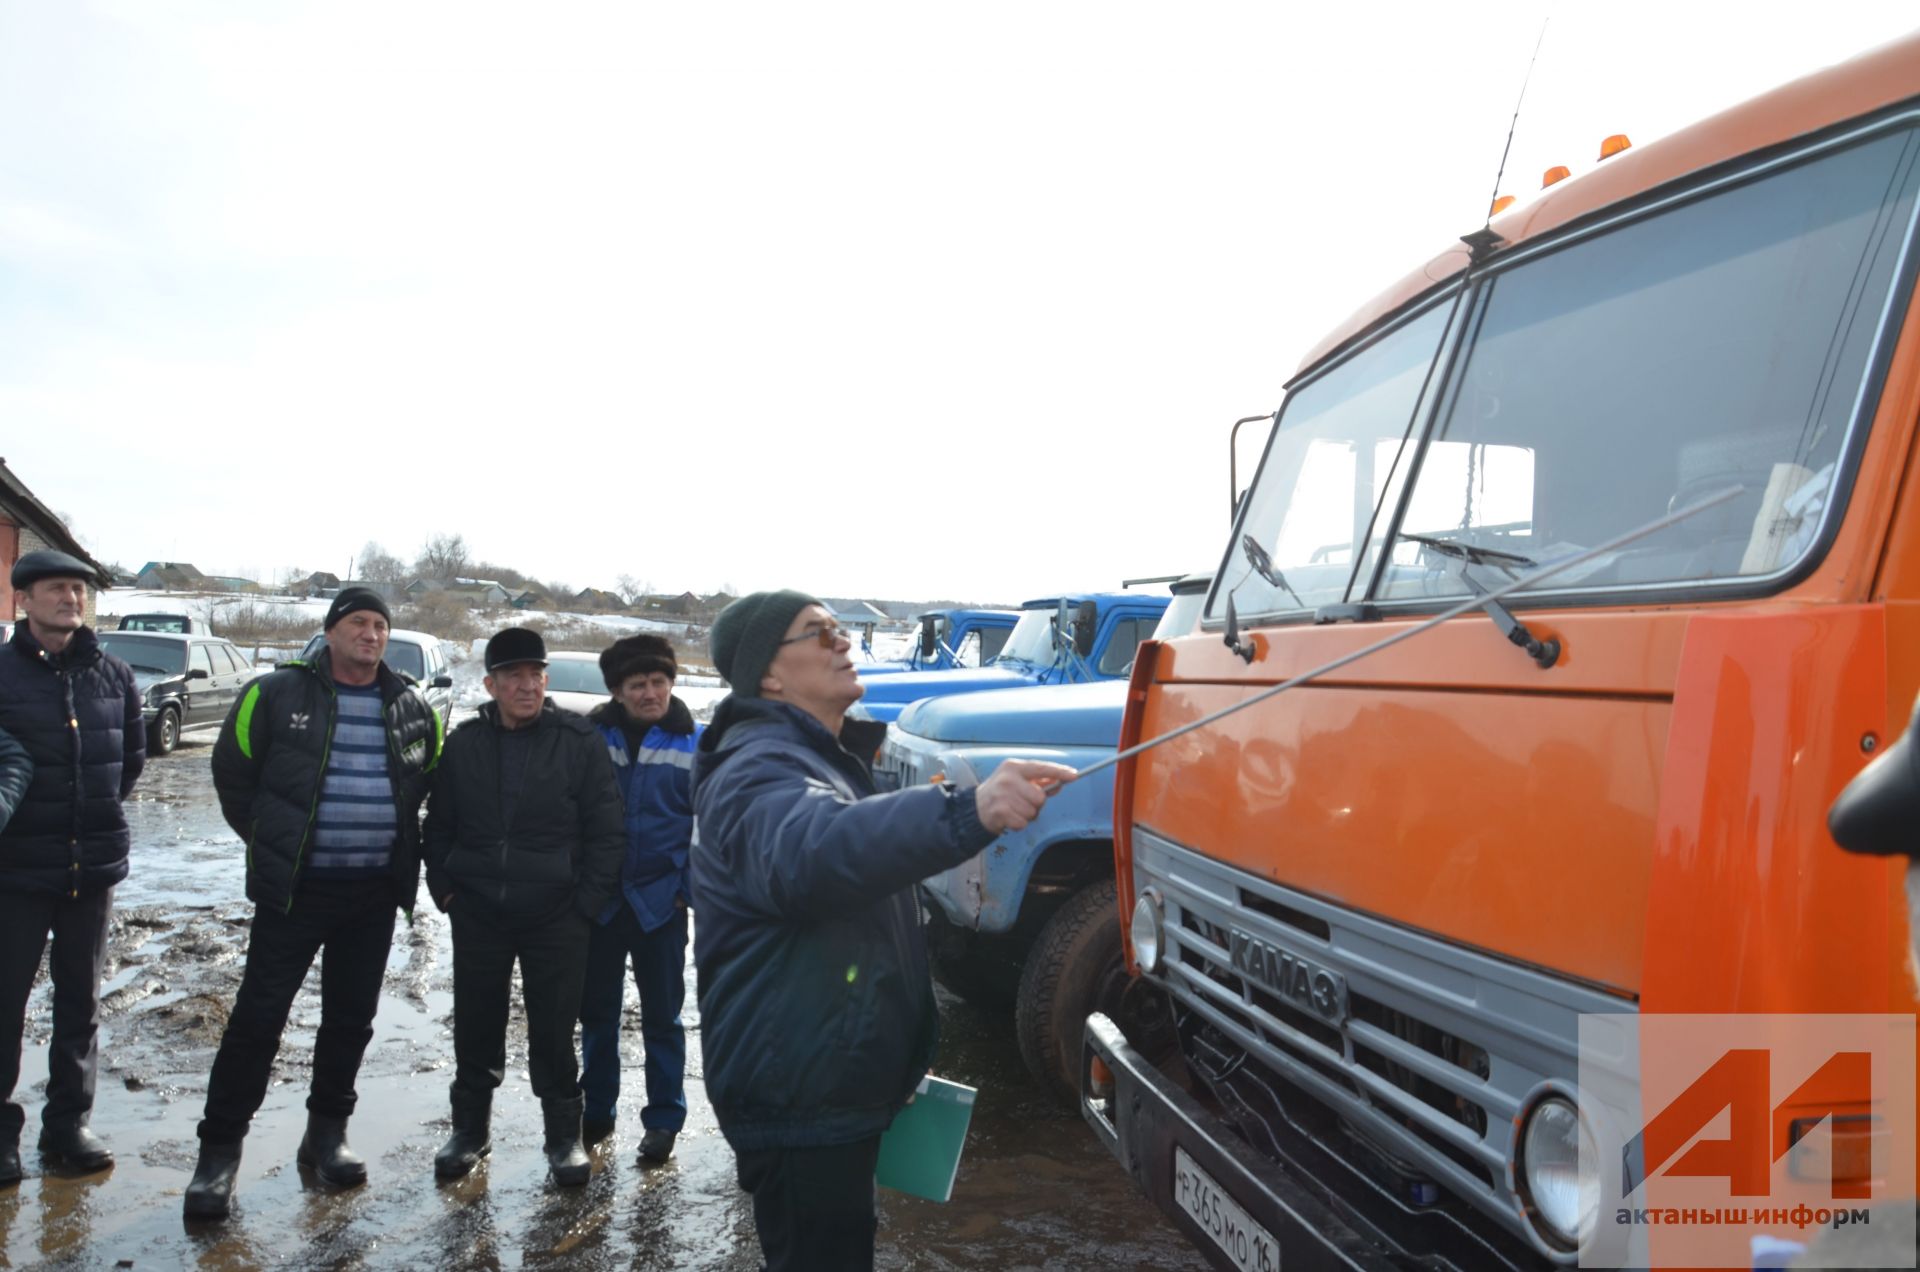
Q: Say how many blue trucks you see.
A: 3